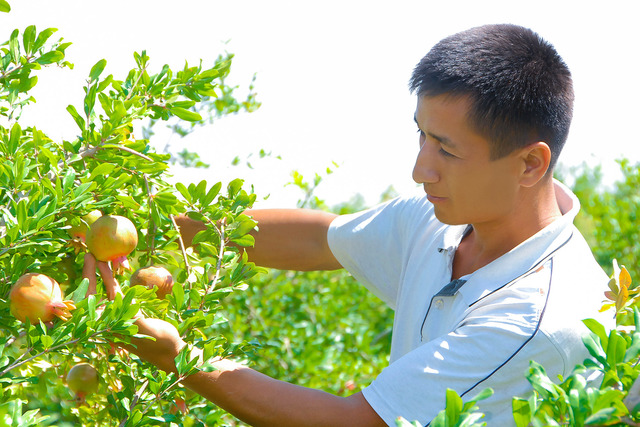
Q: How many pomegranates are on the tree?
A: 5